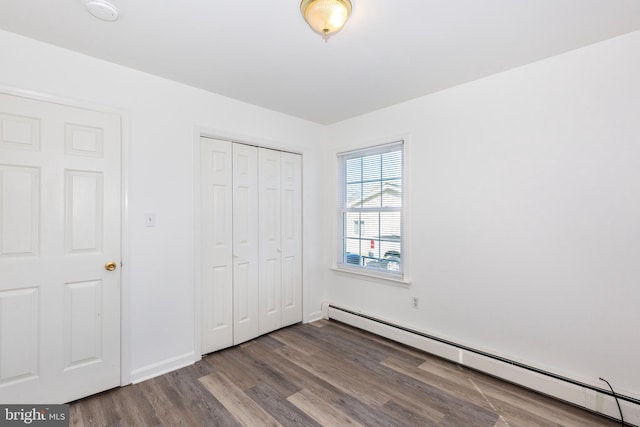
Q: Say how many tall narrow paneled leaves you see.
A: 4